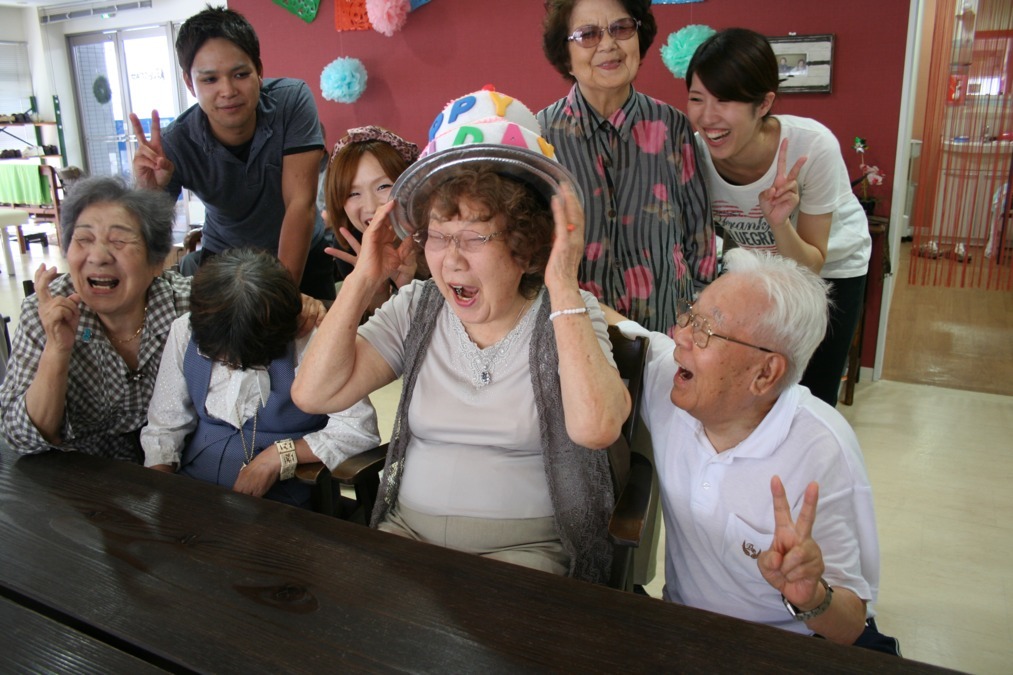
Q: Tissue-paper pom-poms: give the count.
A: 3